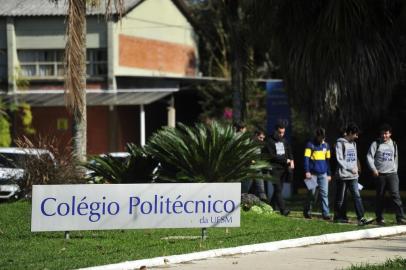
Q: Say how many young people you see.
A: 6